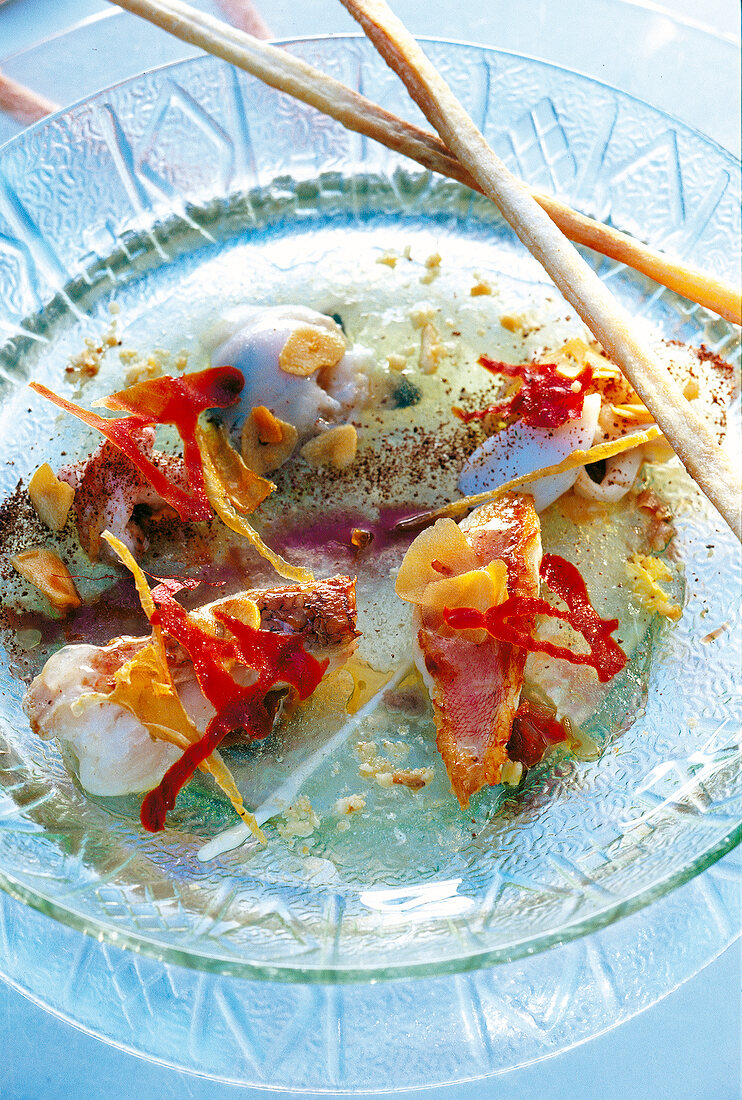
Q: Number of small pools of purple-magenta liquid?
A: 1